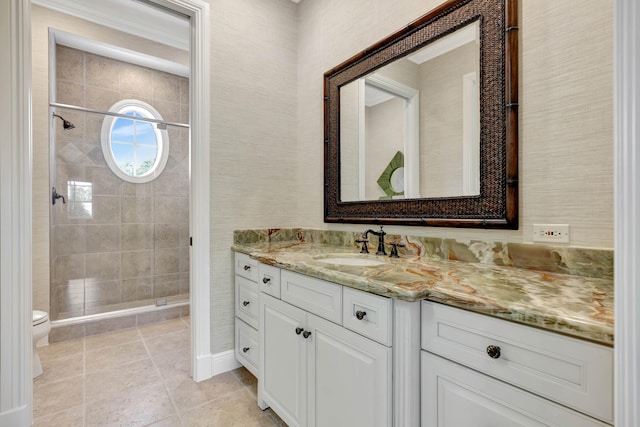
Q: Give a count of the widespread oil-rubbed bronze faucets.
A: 1